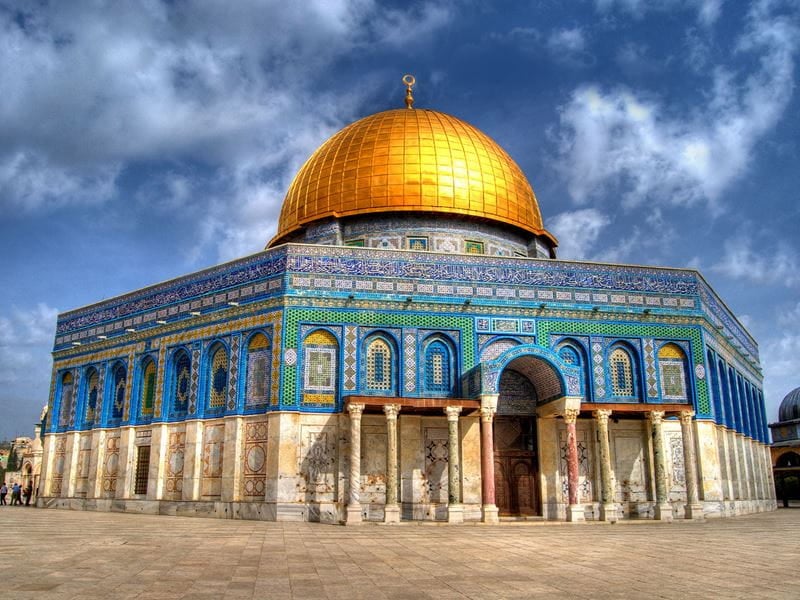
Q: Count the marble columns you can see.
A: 8